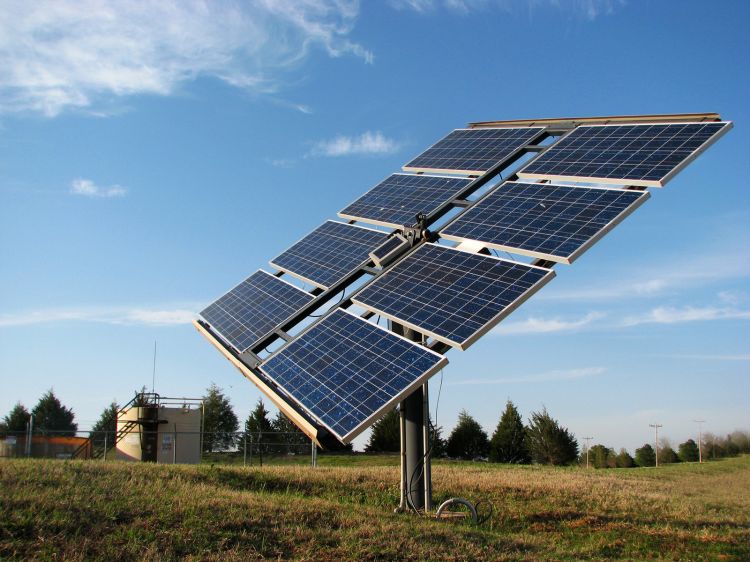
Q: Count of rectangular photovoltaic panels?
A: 8